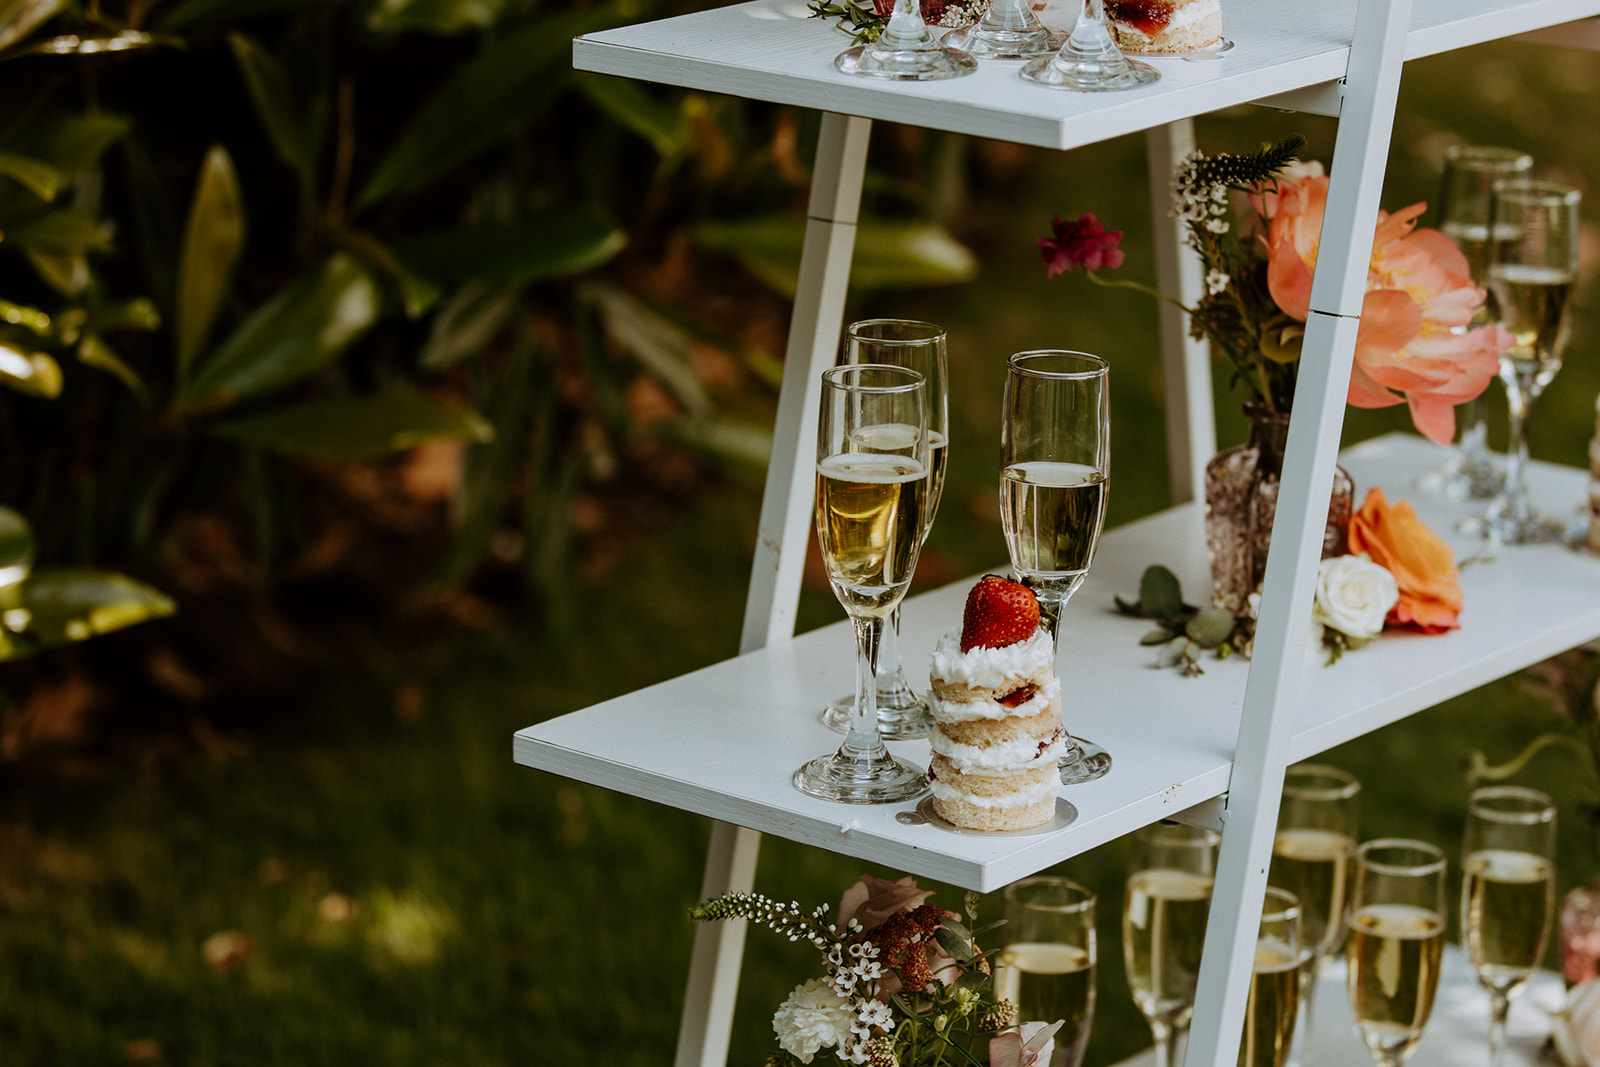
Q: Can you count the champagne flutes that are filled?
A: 11